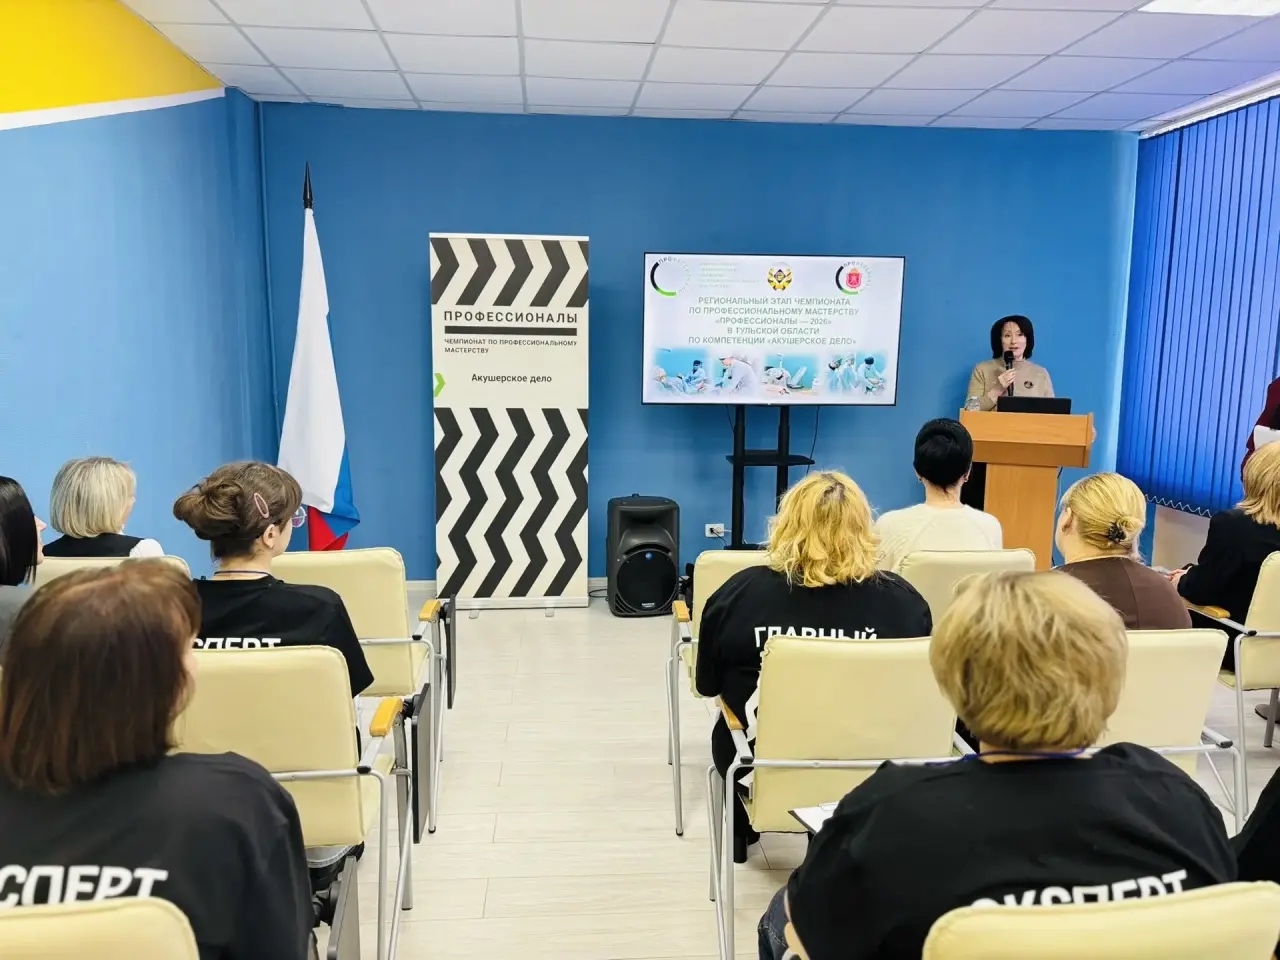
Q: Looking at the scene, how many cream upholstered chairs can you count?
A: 10